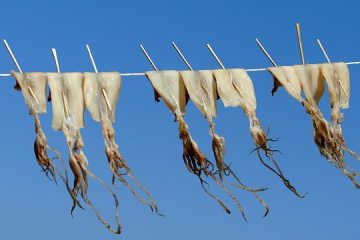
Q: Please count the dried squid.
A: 9